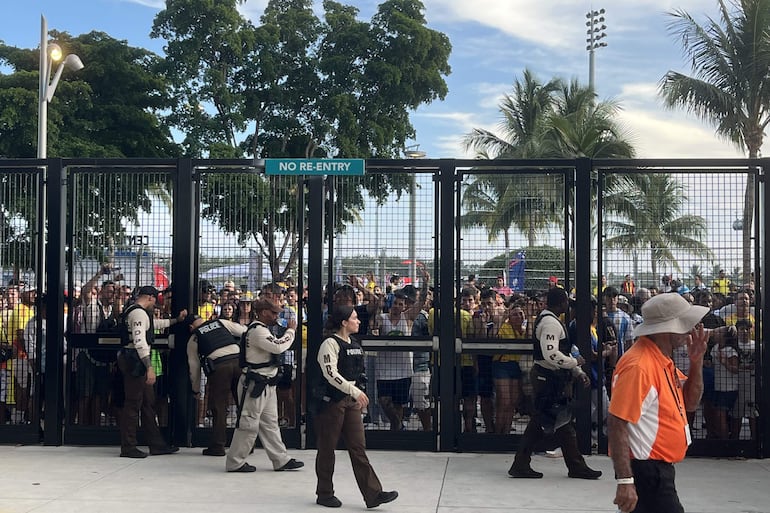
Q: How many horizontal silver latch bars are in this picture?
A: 3